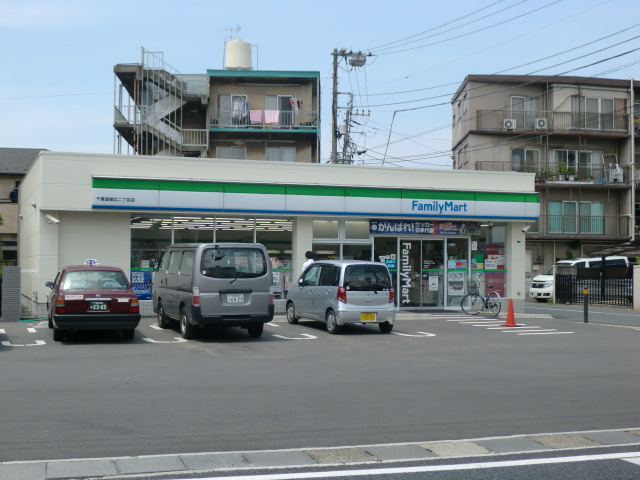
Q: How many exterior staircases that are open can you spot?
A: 1